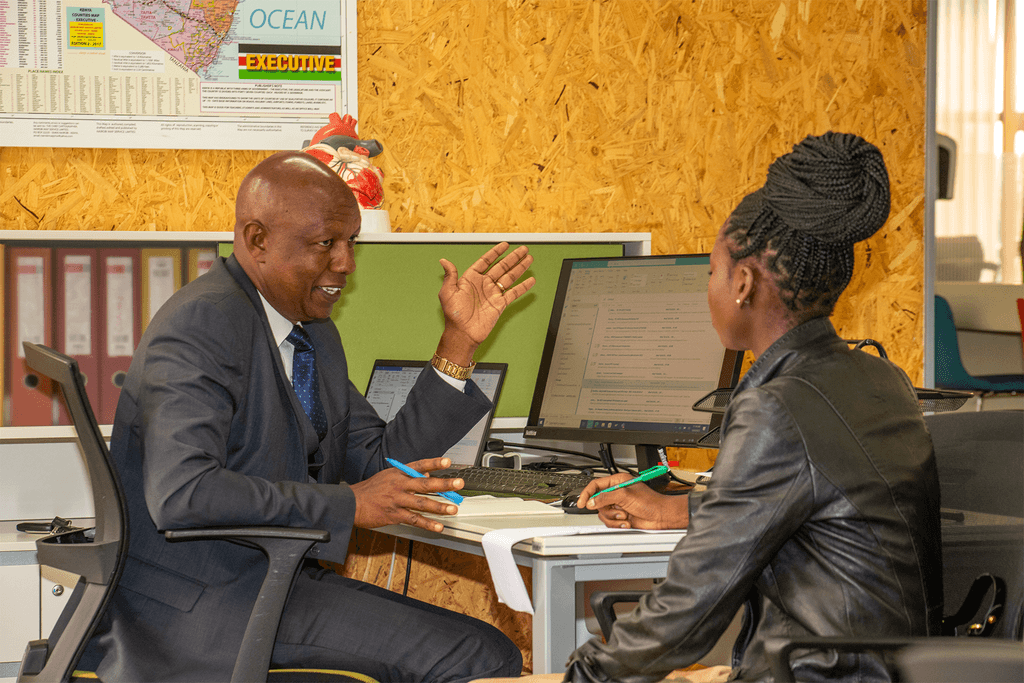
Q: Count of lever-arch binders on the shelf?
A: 5